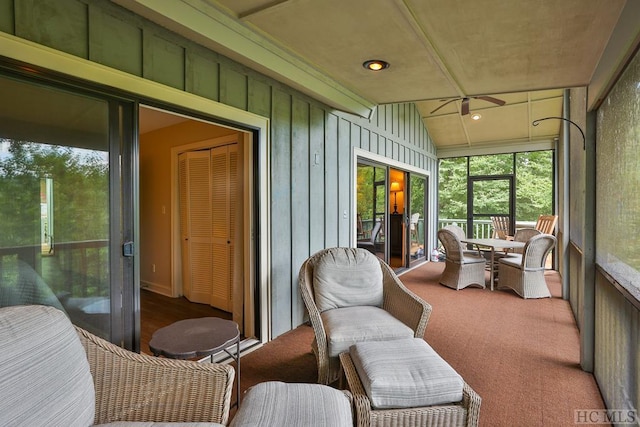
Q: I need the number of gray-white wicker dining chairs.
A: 4